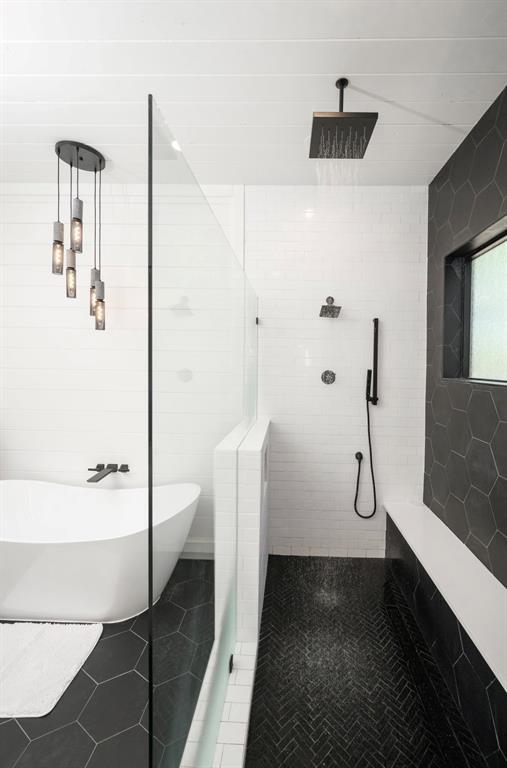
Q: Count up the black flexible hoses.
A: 1